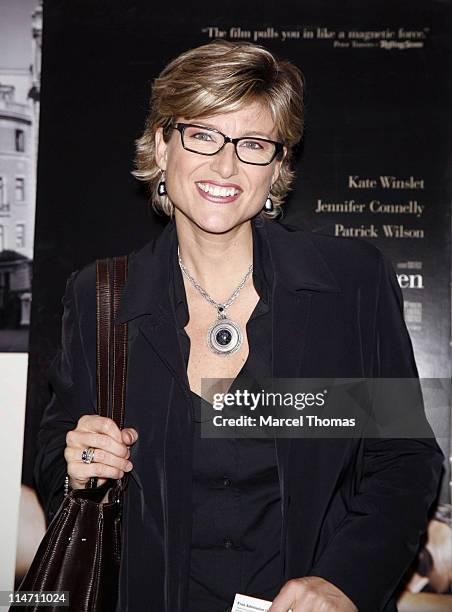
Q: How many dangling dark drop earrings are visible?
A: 2